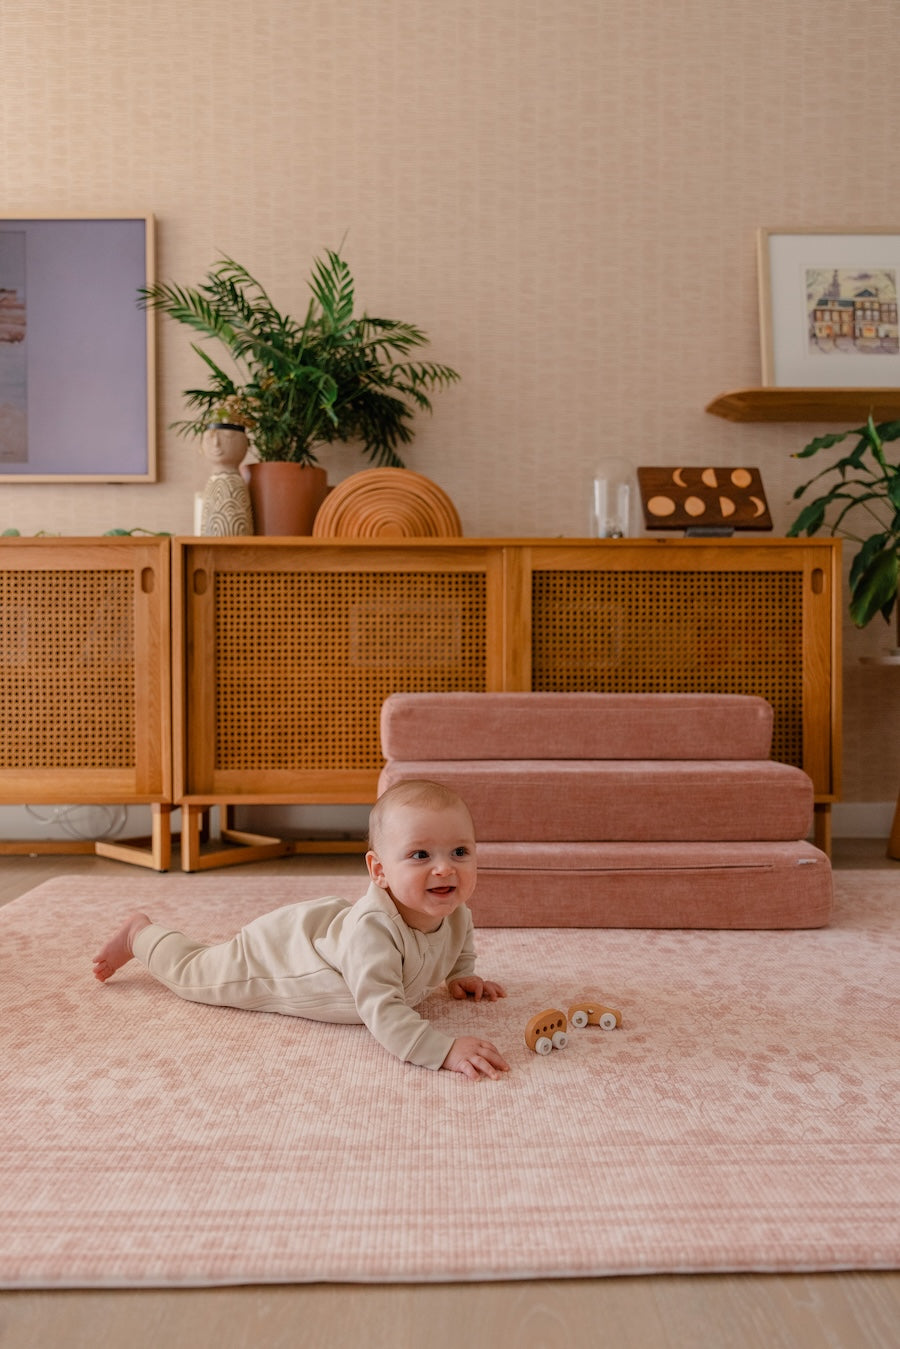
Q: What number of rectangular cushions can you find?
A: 3